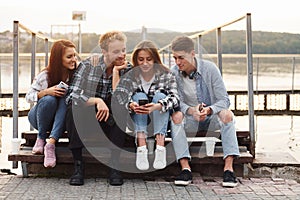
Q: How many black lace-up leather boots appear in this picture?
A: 2